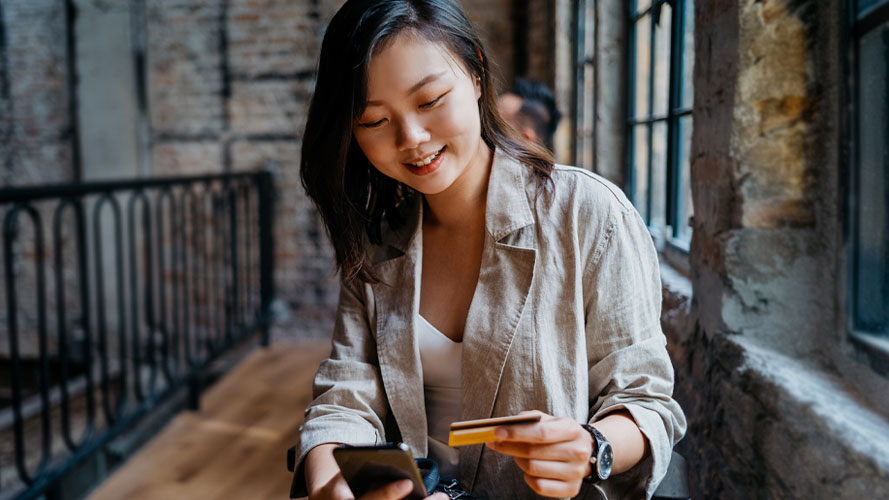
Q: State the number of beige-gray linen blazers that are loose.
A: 1